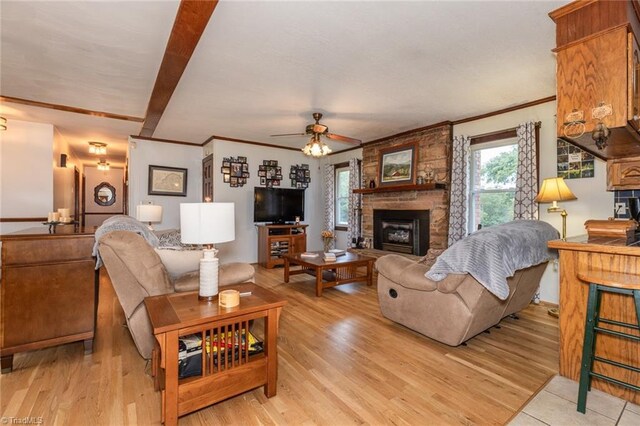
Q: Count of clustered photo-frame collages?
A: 3